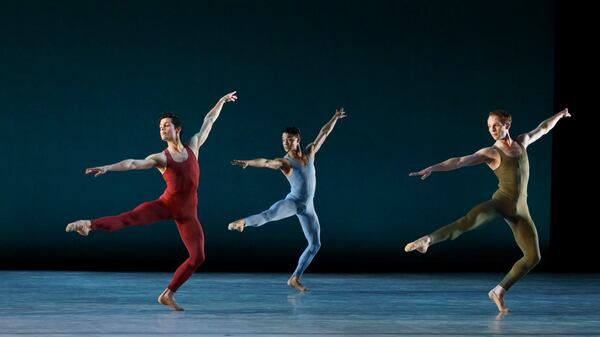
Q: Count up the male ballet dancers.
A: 3